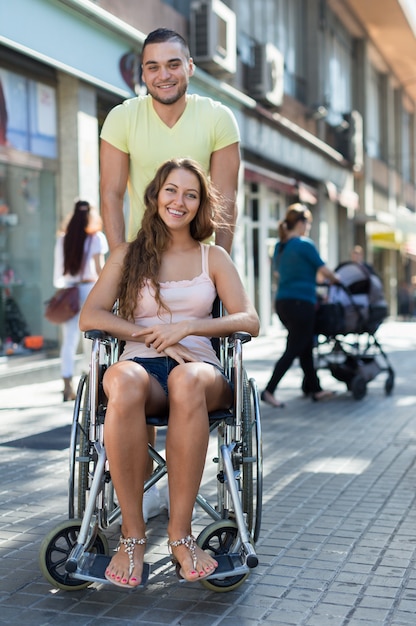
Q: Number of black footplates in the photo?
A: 2